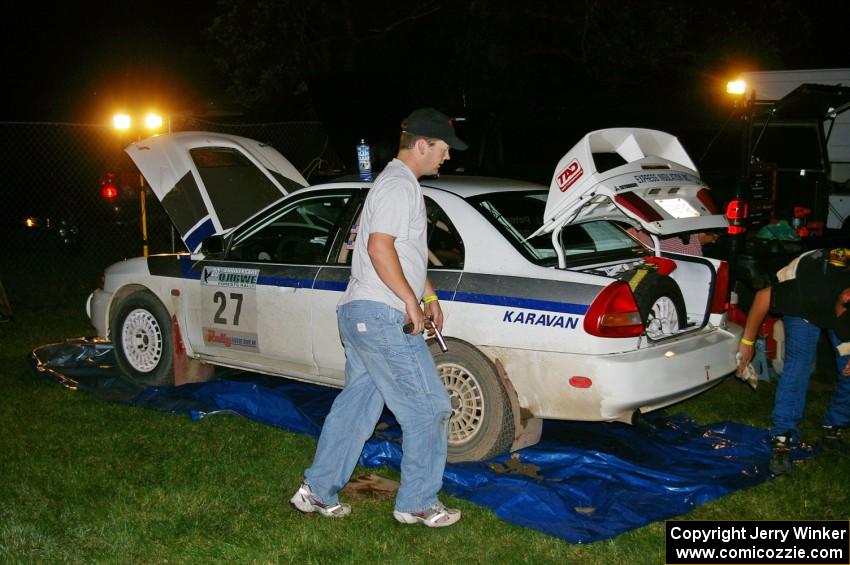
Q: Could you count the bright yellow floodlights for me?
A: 3